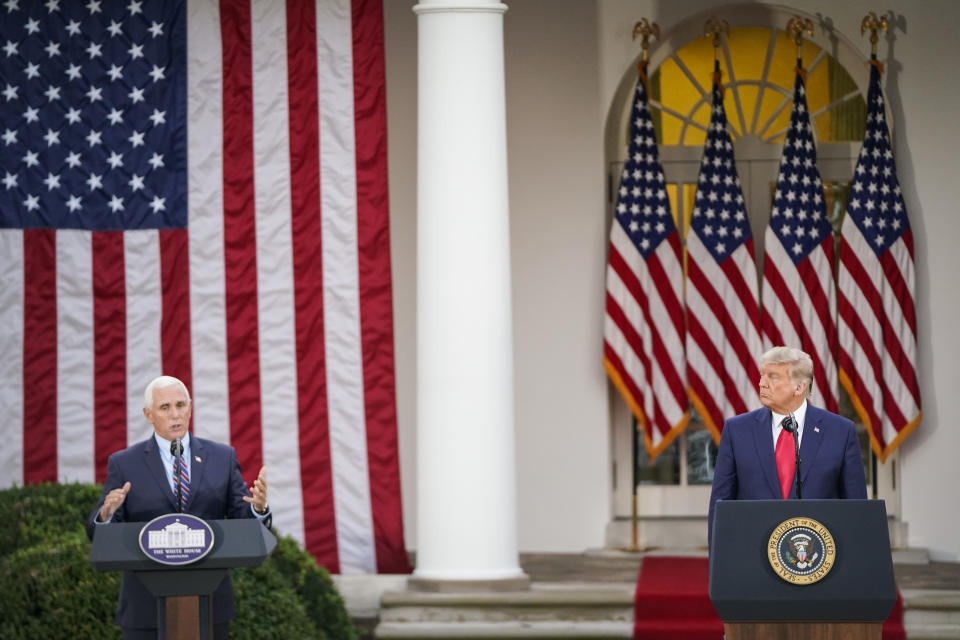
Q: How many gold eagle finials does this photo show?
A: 4